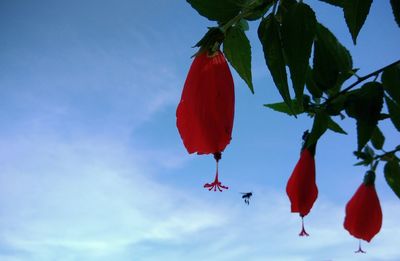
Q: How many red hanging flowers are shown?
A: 3